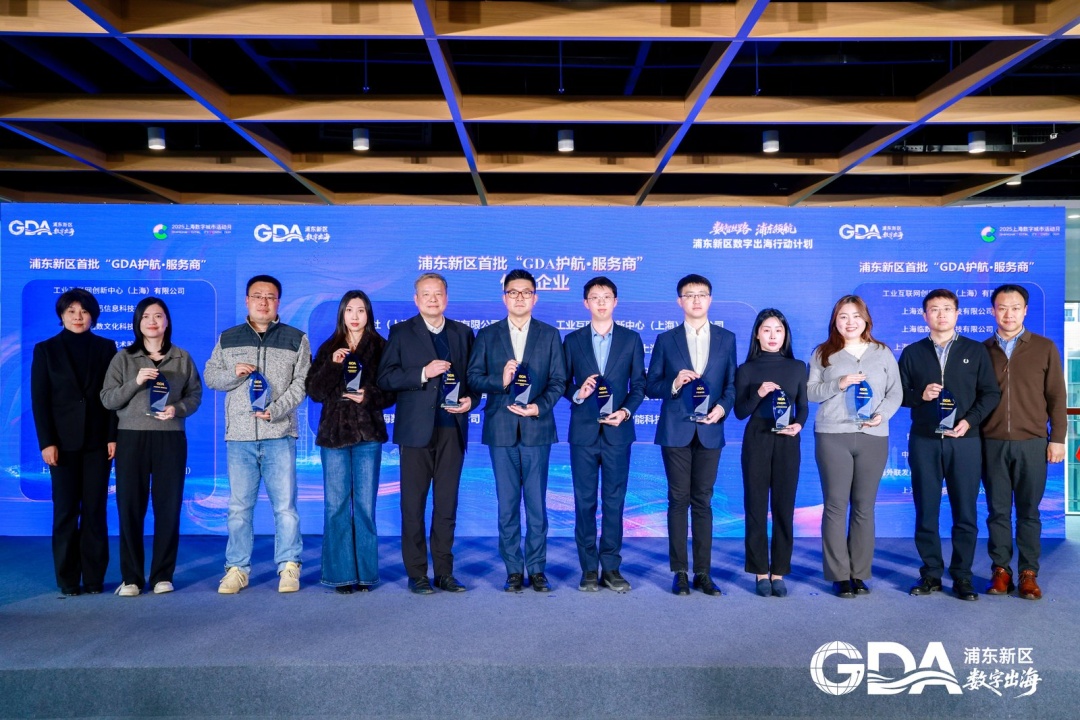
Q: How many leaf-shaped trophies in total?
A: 10